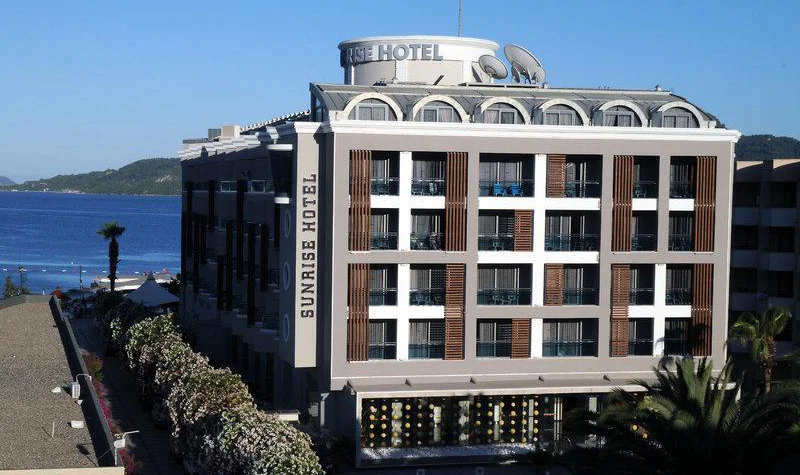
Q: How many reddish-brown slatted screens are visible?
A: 12